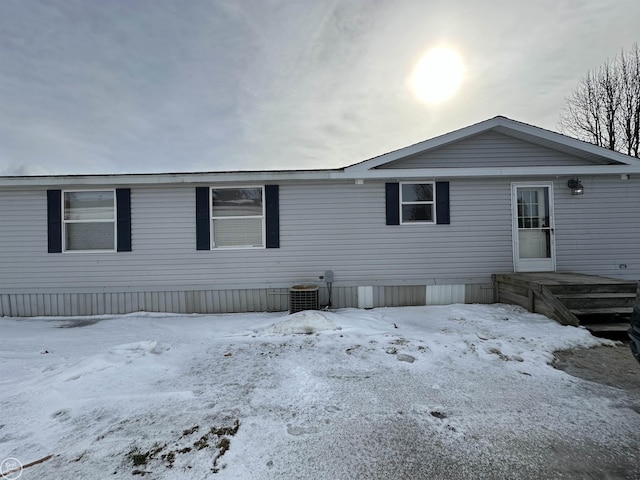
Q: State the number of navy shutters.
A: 6